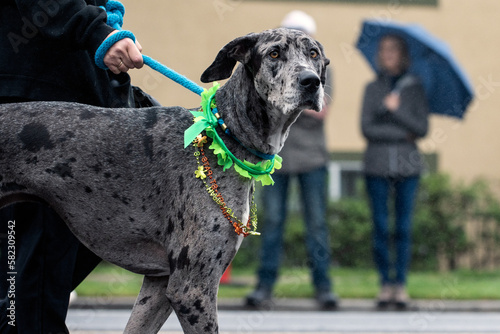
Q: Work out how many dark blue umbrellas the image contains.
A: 1